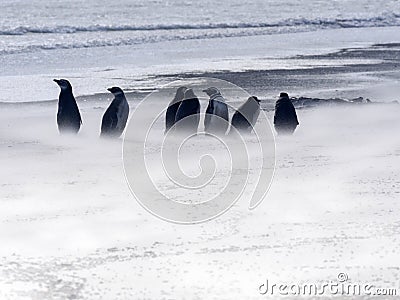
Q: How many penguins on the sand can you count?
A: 7